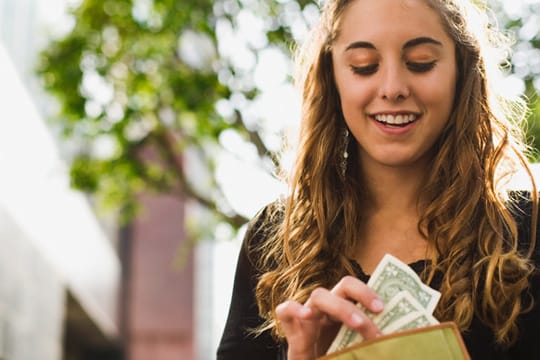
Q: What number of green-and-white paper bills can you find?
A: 3